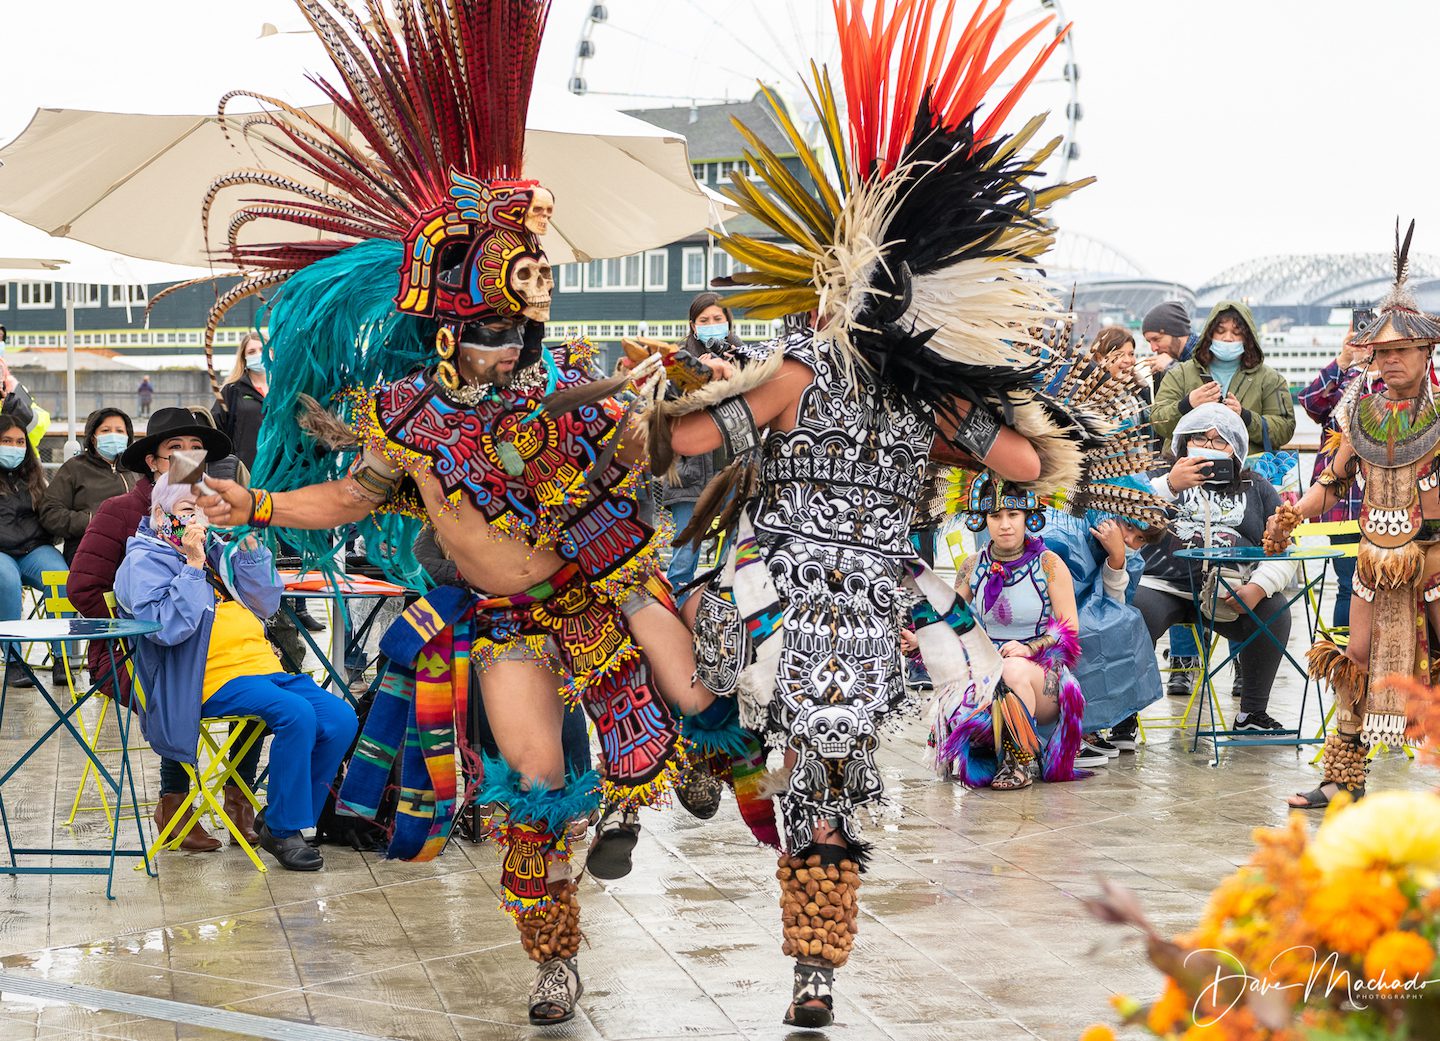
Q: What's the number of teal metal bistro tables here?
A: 3